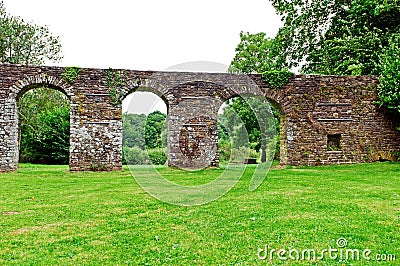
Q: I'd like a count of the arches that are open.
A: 3